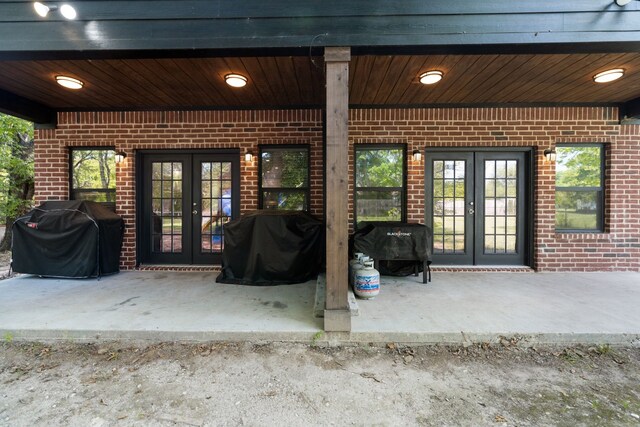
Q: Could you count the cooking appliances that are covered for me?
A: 3